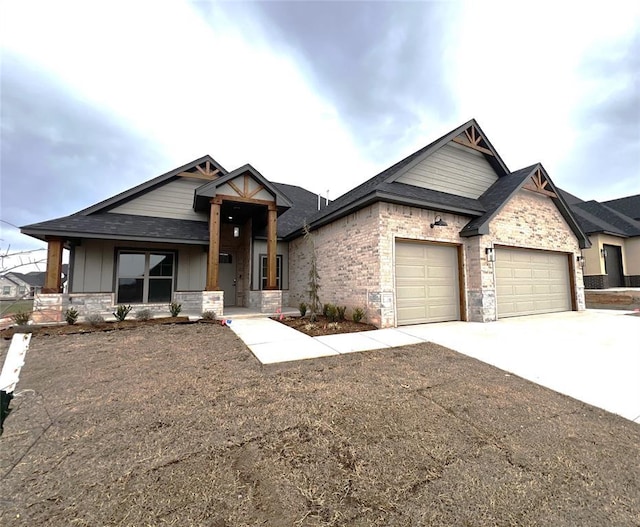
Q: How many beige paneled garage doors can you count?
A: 2